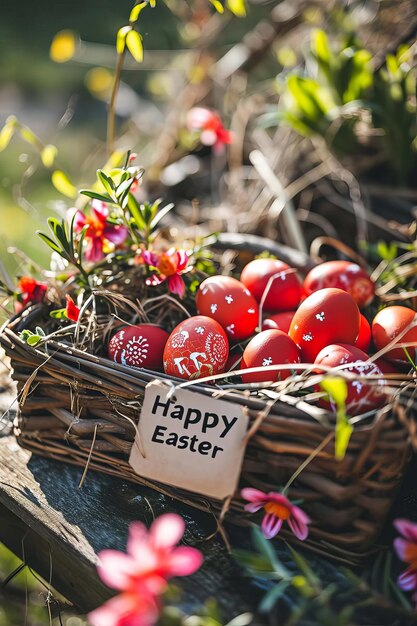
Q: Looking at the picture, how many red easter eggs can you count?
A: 11